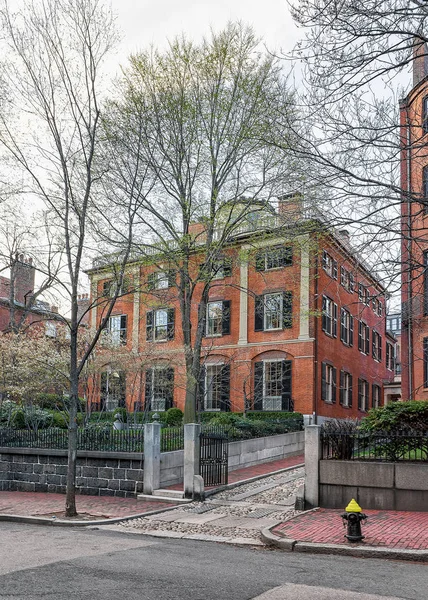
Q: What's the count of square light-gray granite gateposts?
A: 3